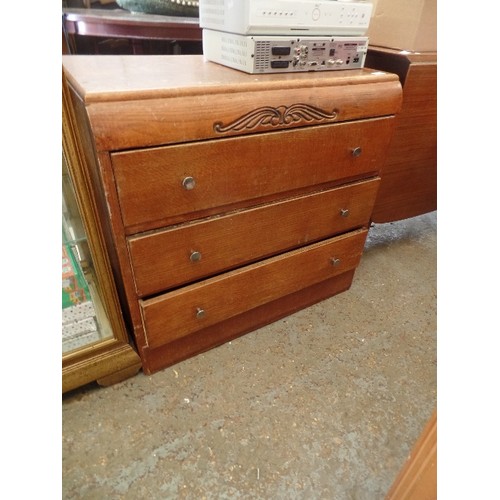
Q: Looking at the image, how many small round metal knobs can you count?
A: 6